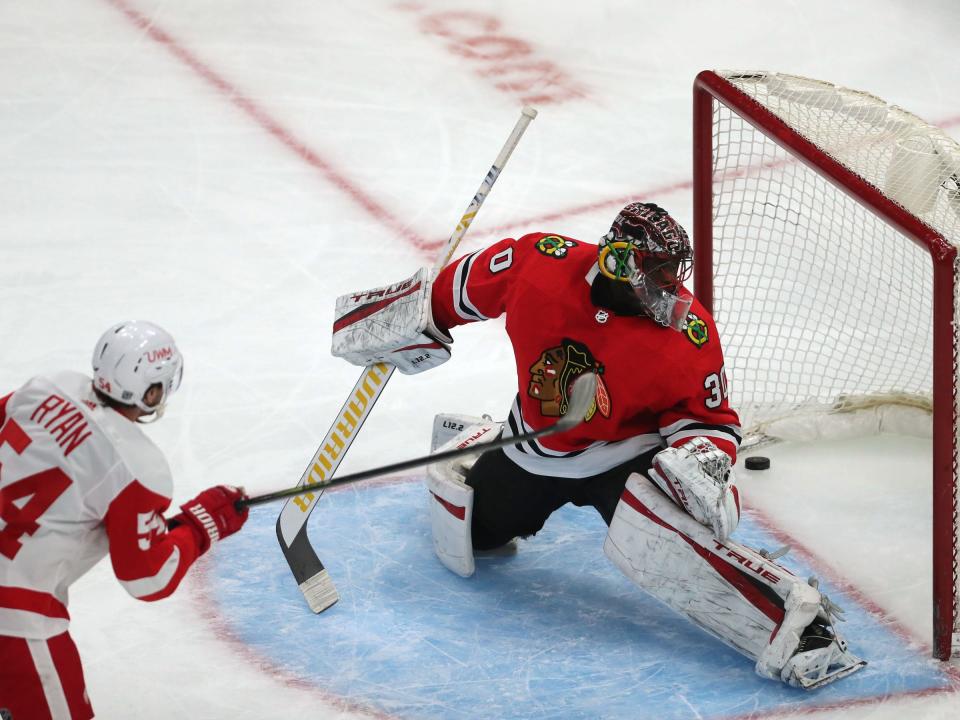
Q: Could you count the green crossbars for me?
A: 0